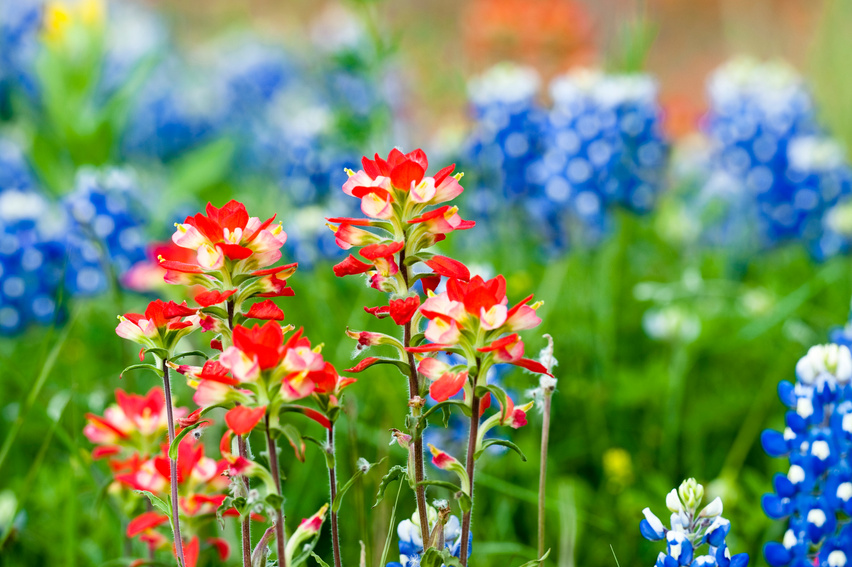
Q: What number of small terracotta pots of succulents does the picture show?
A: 0